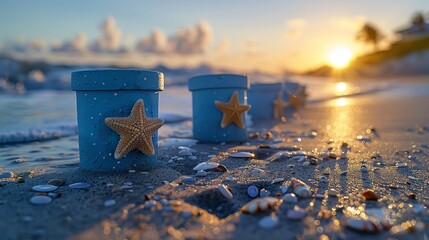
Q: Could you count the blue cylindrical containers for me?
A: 4